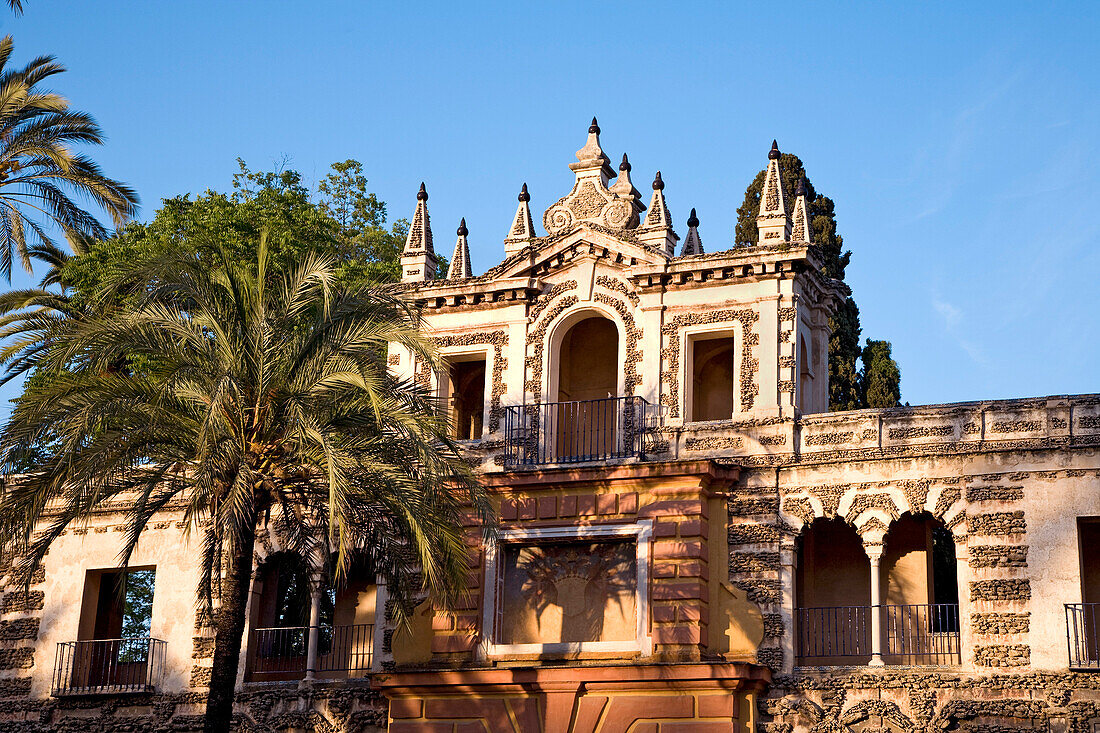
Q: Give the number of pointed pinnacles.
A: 9